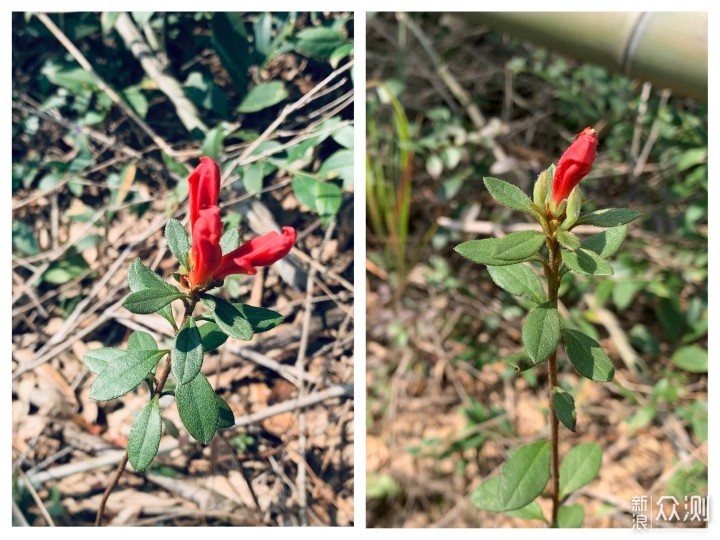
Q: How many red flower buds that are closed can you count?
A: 4